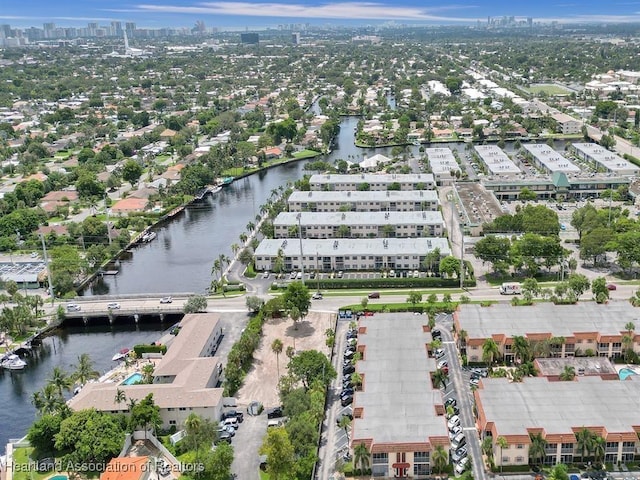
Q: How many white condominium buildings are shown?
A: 8